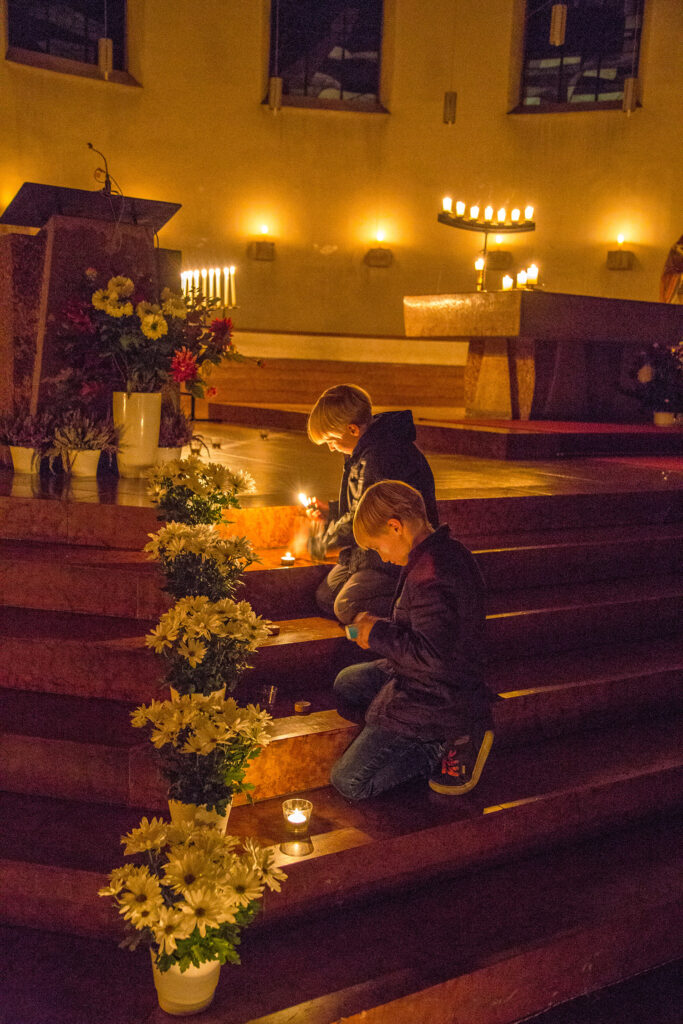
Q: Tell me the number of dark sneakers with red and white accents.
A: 1